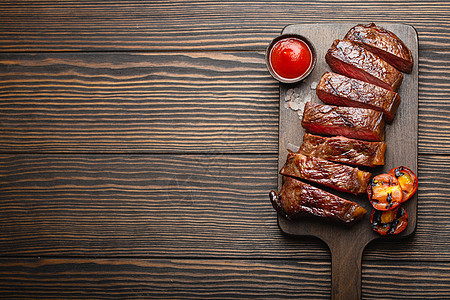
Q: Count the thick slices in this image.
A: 7